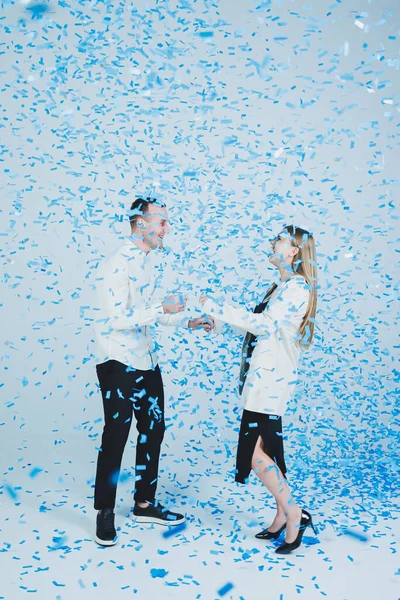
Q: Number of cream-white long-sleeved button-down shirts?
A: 1